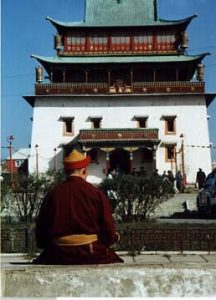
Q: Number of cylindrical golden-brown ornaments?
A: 4